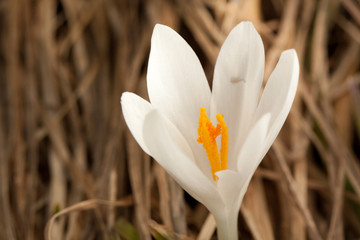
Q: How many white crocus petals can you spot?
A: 6